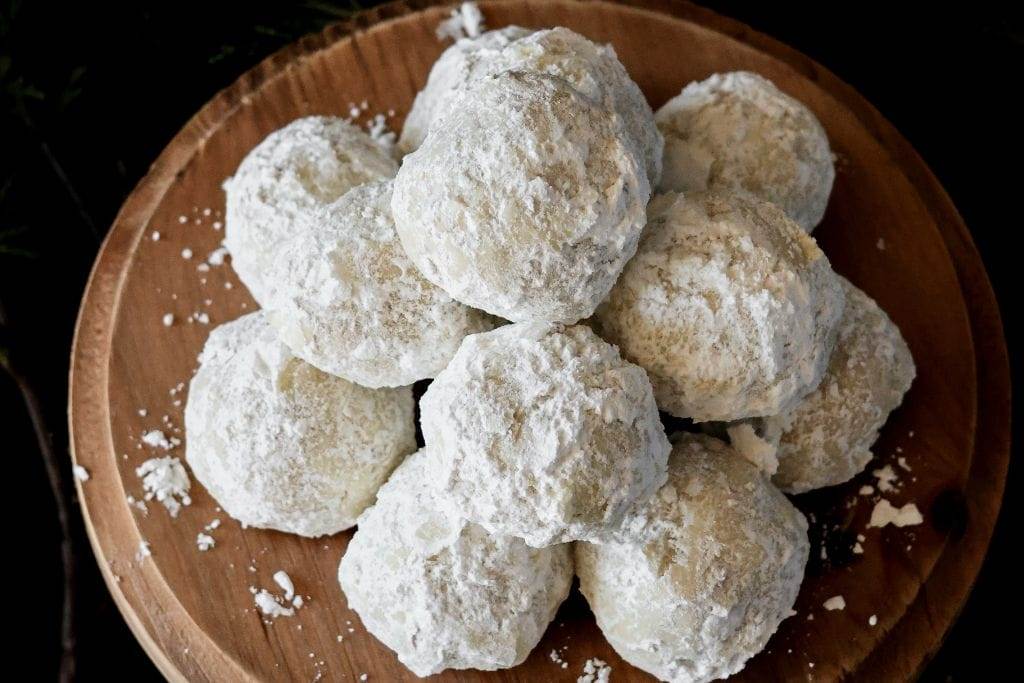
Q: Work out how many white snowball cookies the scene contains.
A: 11